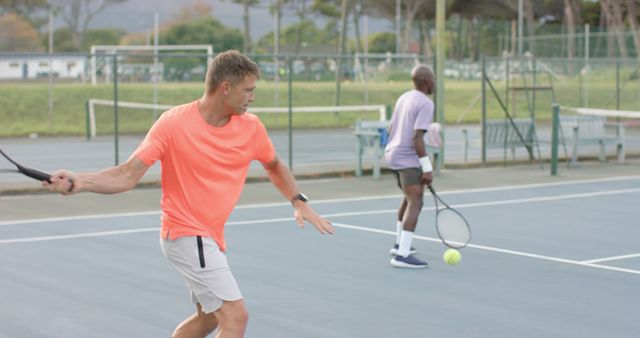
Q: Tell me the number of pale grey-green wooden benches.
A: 3